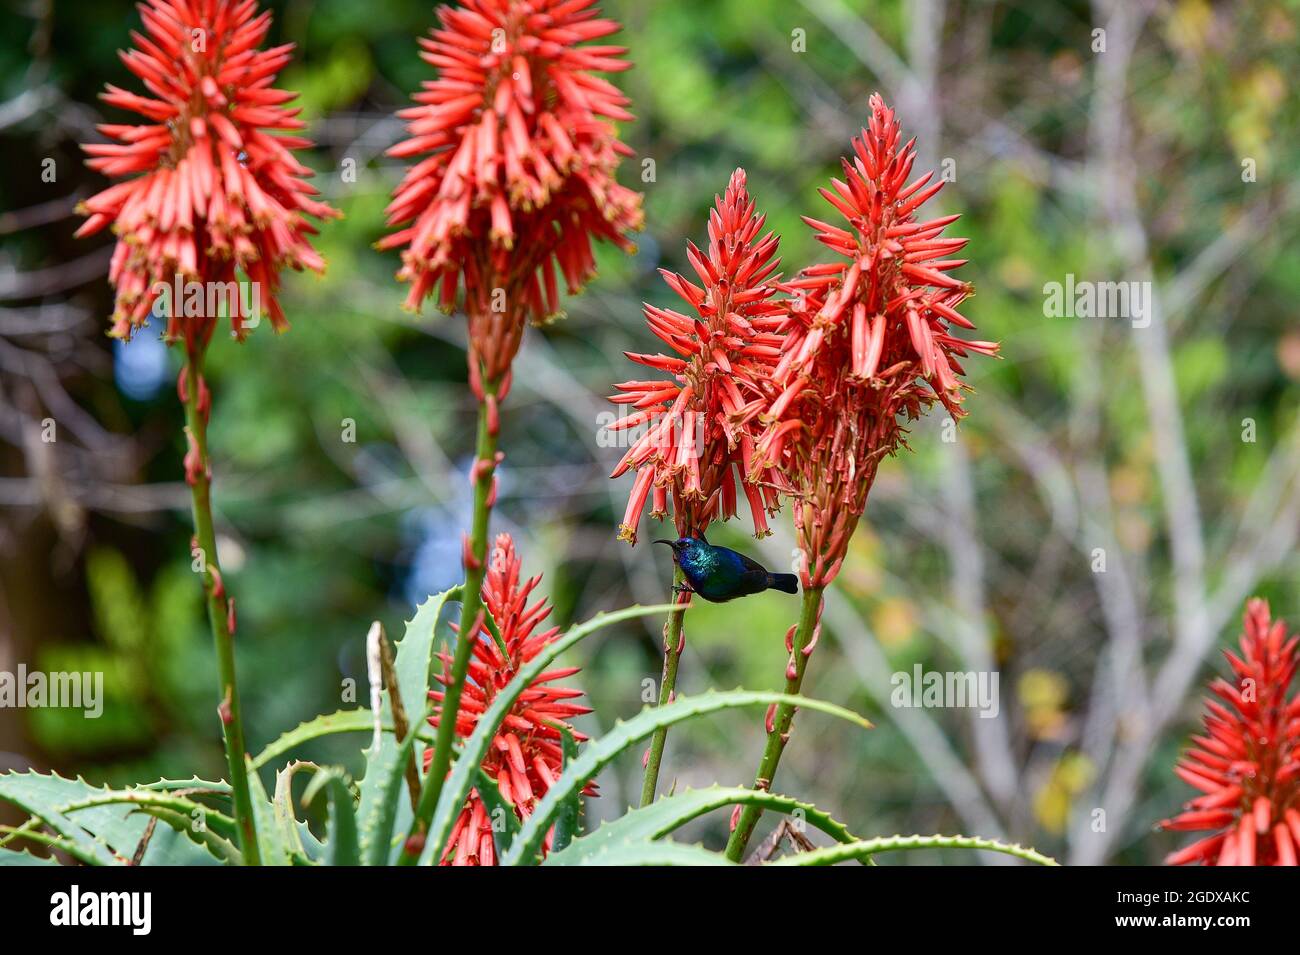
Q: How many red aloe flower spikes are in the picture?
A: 6